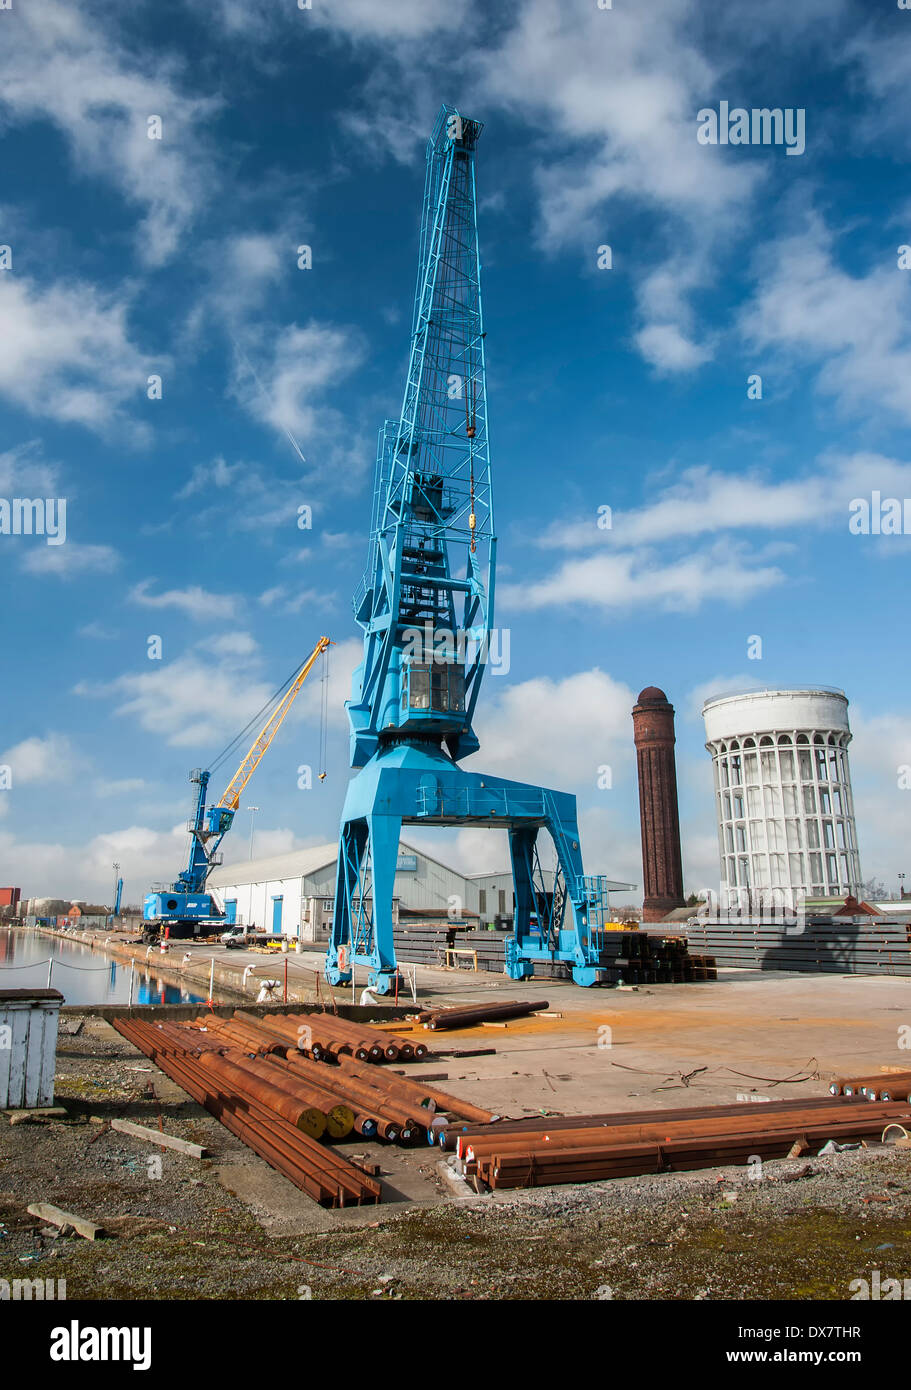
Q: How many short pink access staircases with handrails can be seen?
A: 0